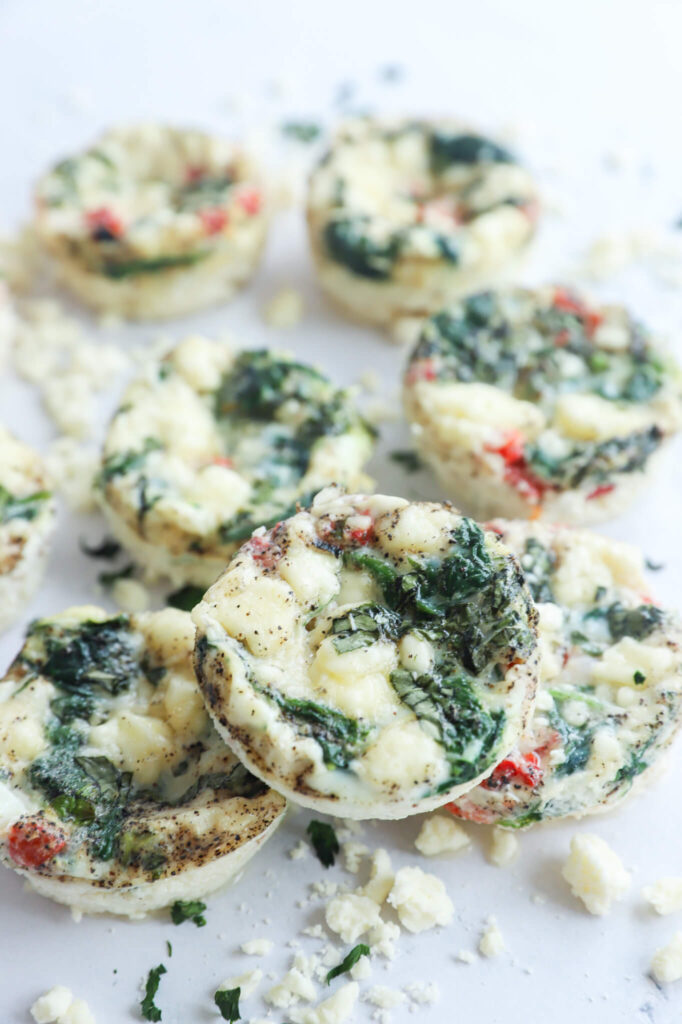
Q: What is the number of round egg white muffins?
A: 8